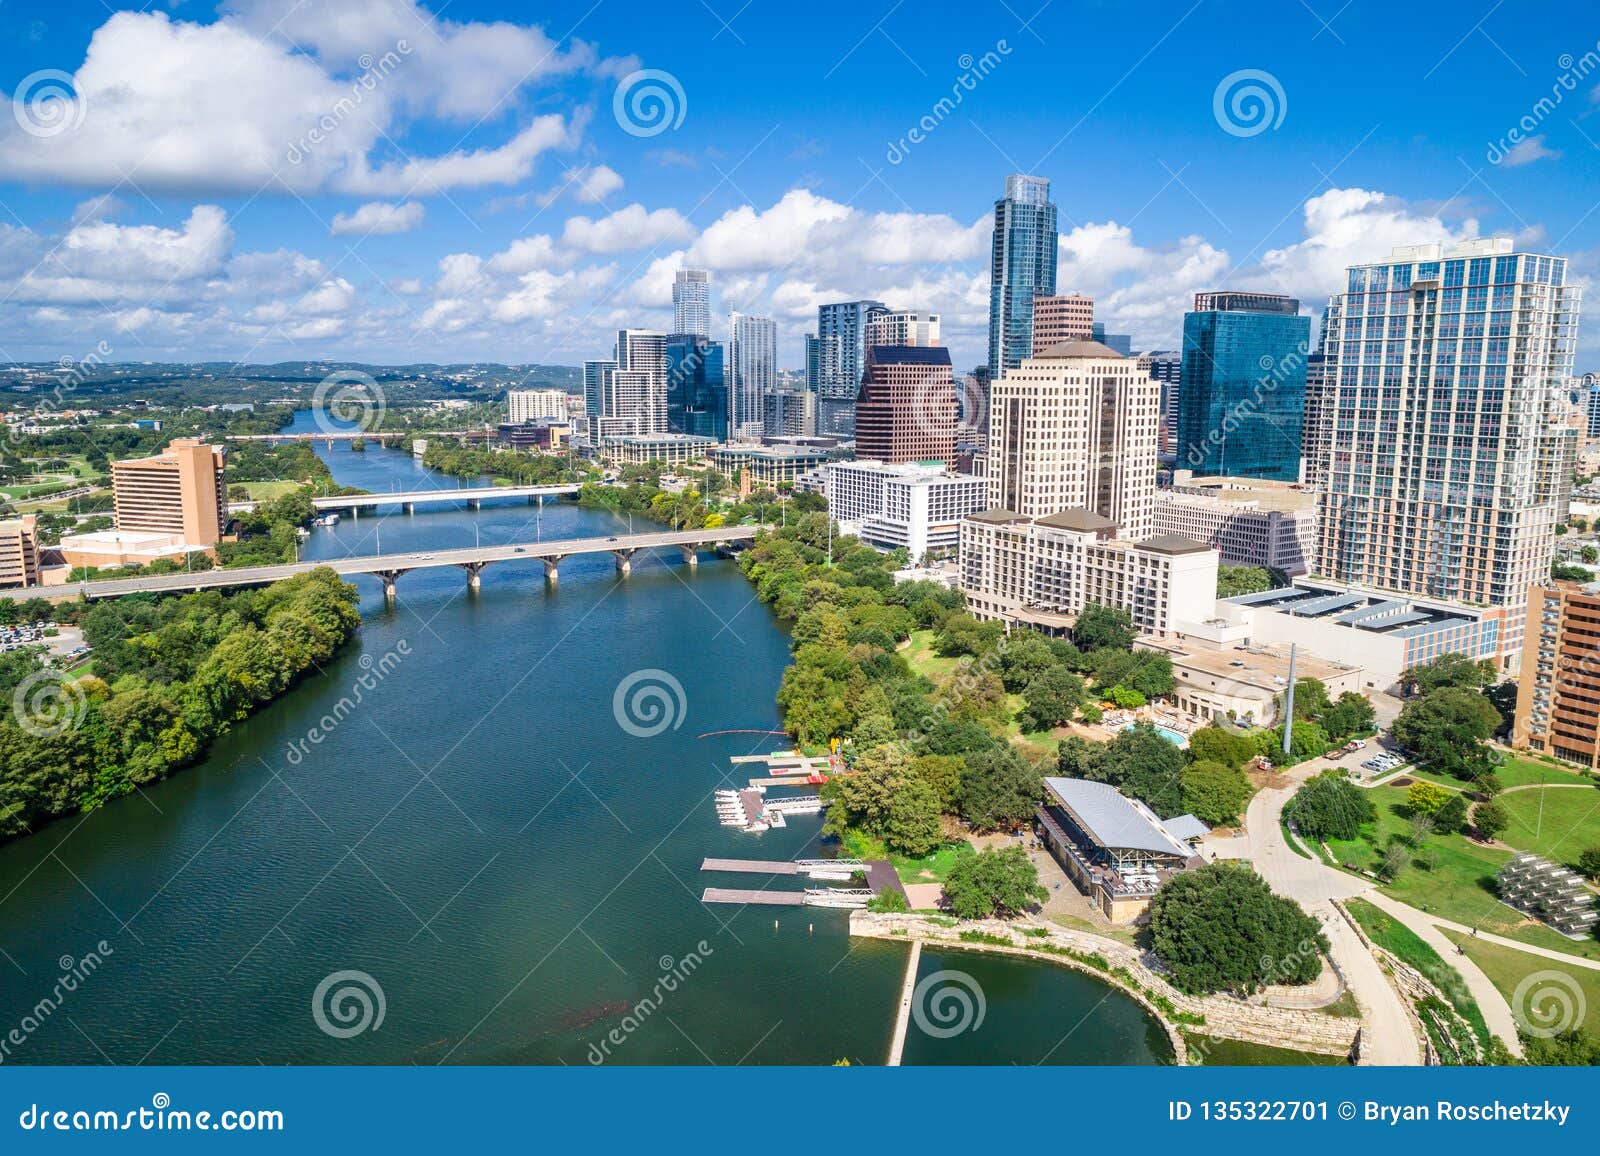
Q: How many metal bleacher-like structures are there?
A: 1